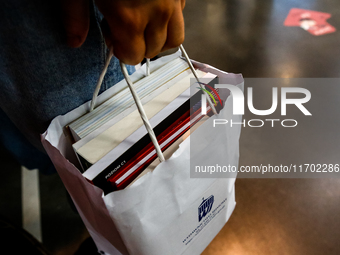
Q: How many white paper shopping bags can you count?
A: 1